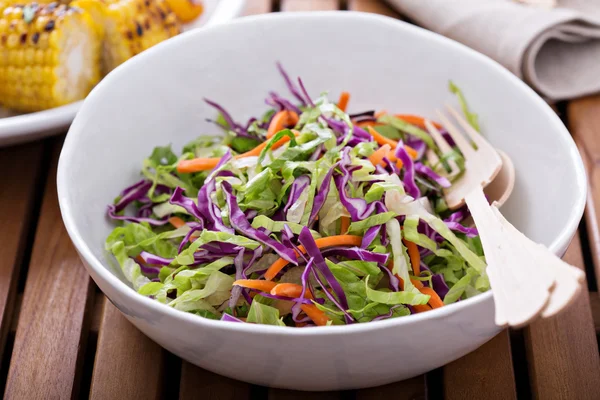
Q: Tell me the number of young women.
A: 0